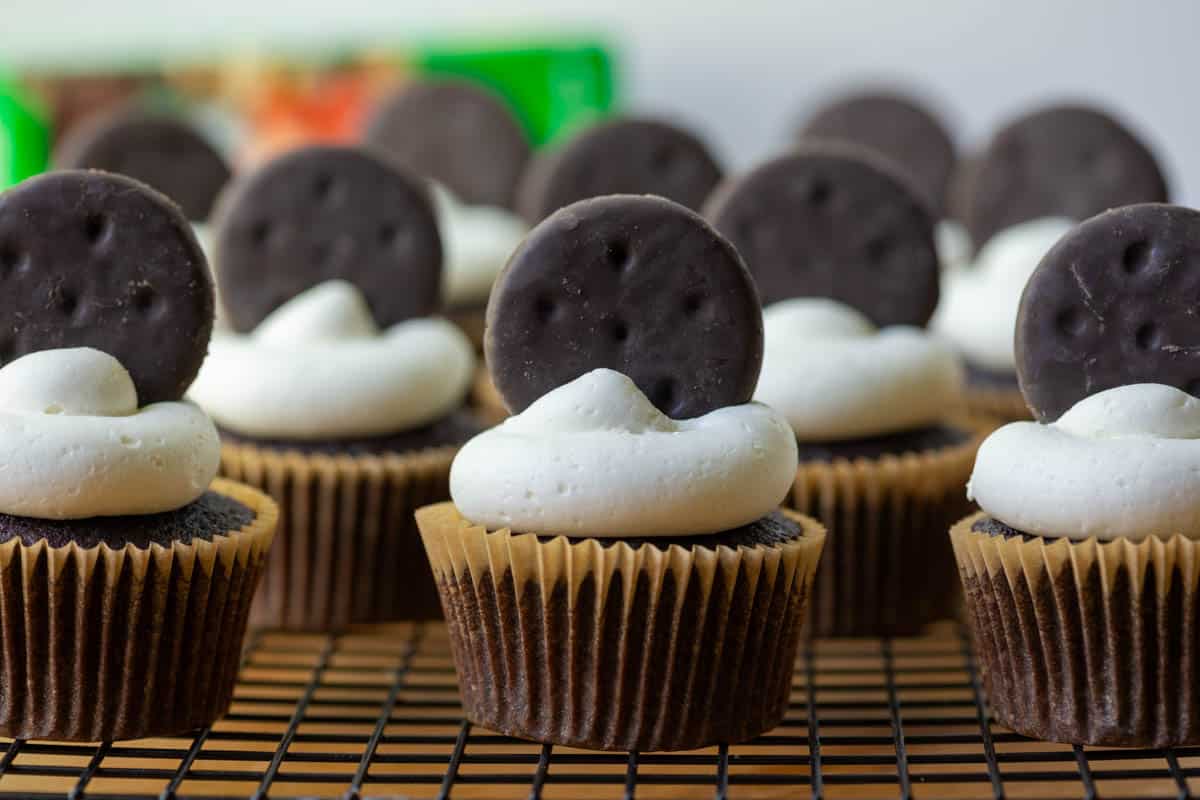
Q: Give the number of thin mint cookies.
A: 10